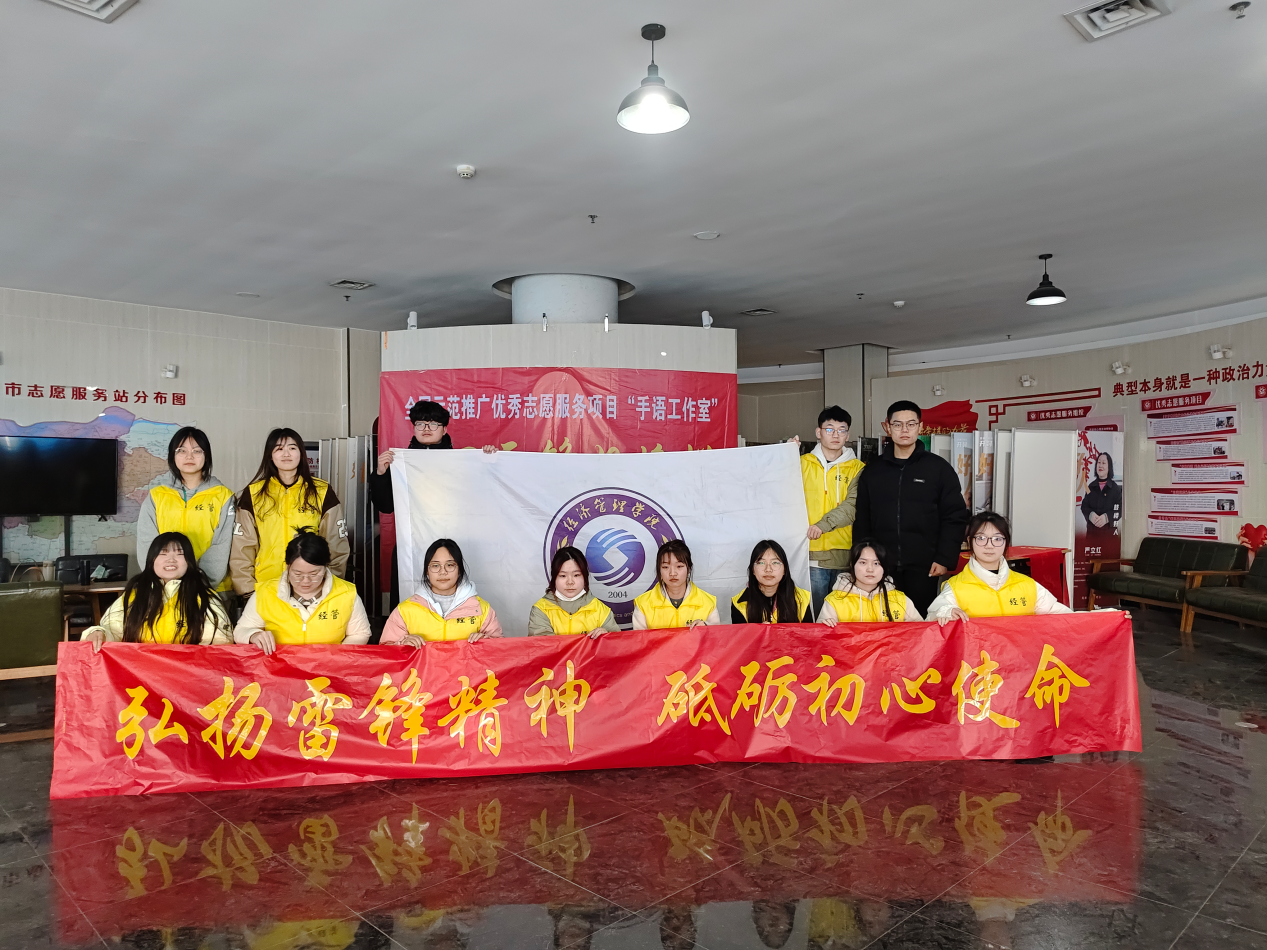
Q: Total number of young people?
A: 13